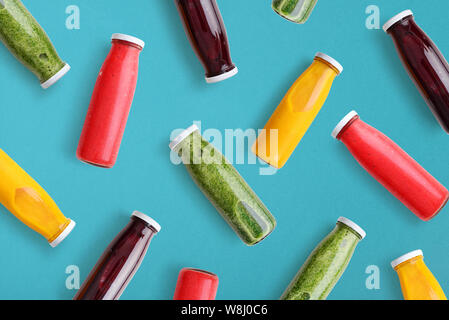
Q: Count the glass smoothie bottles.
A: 13